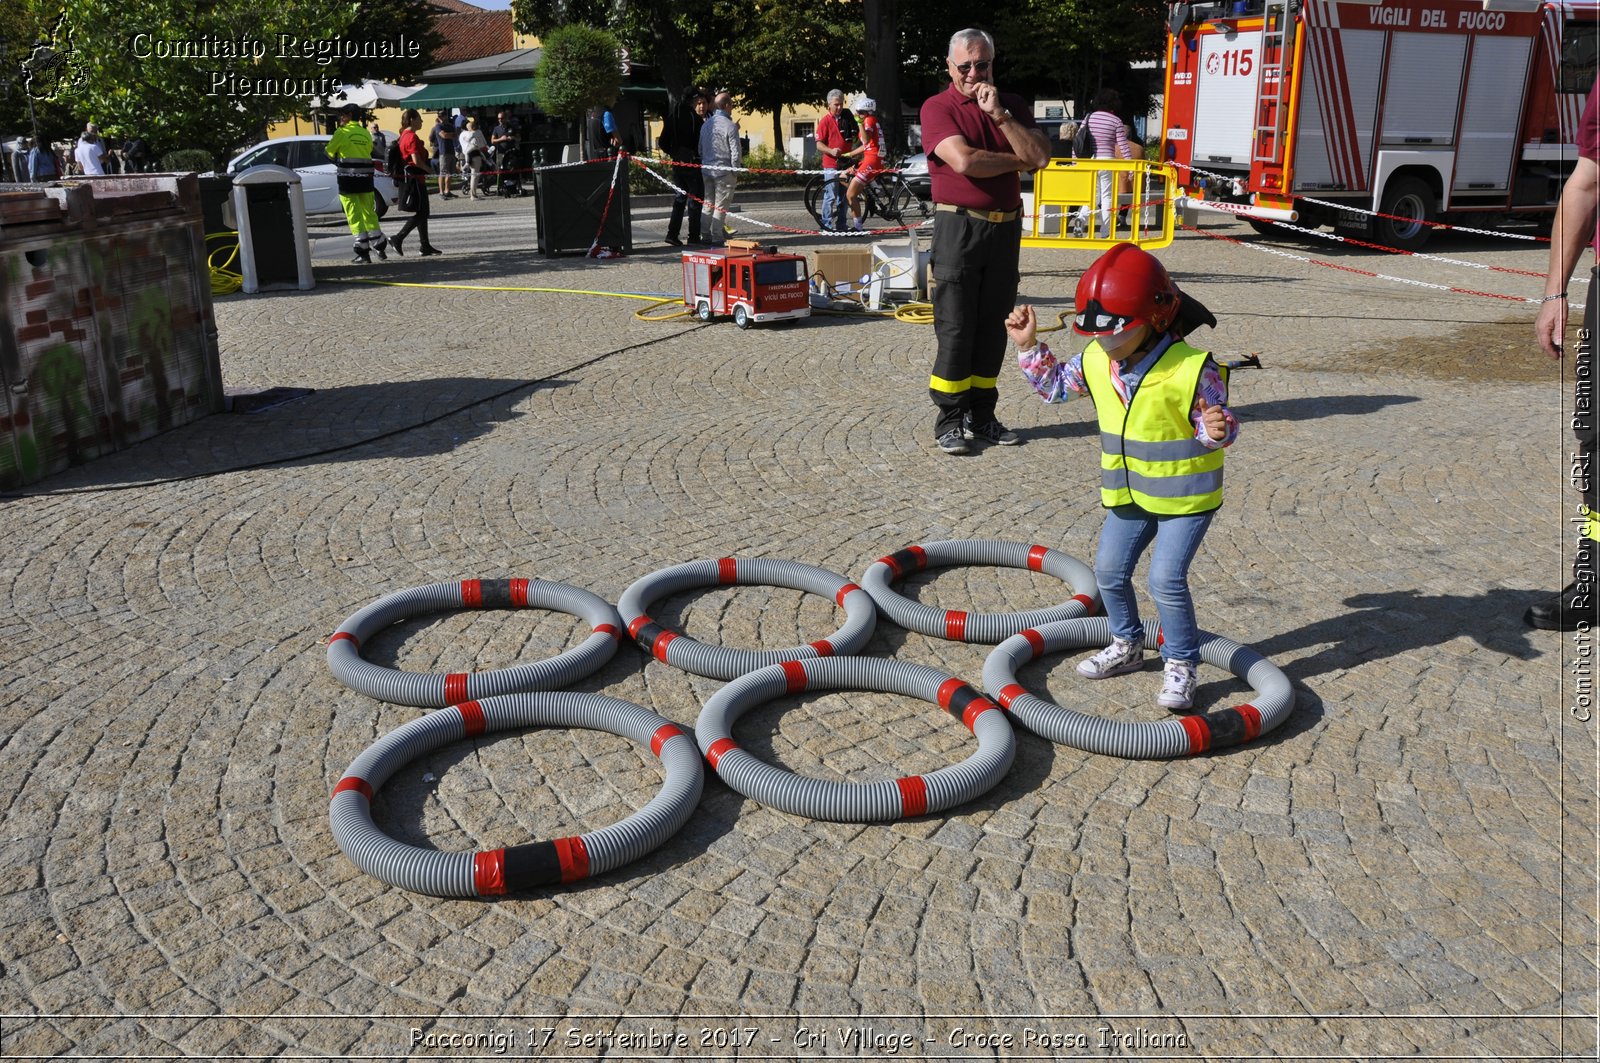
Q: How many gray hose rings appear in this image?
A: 6